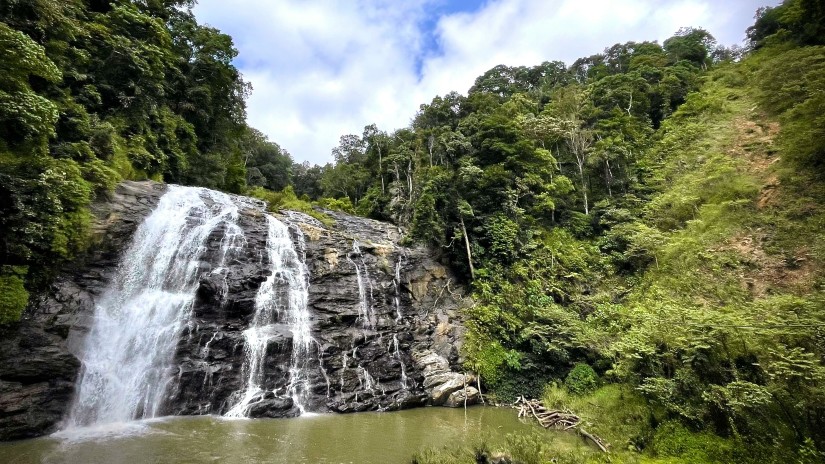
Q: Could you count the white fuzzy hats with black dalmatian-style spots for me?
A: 0